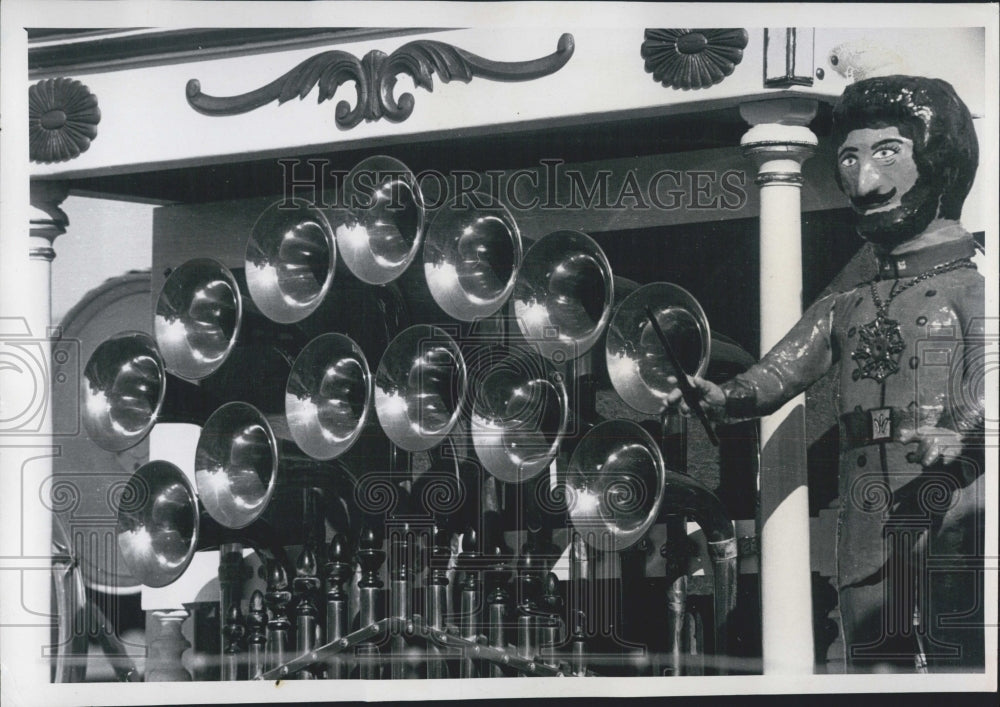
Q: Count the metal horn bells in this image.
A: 13